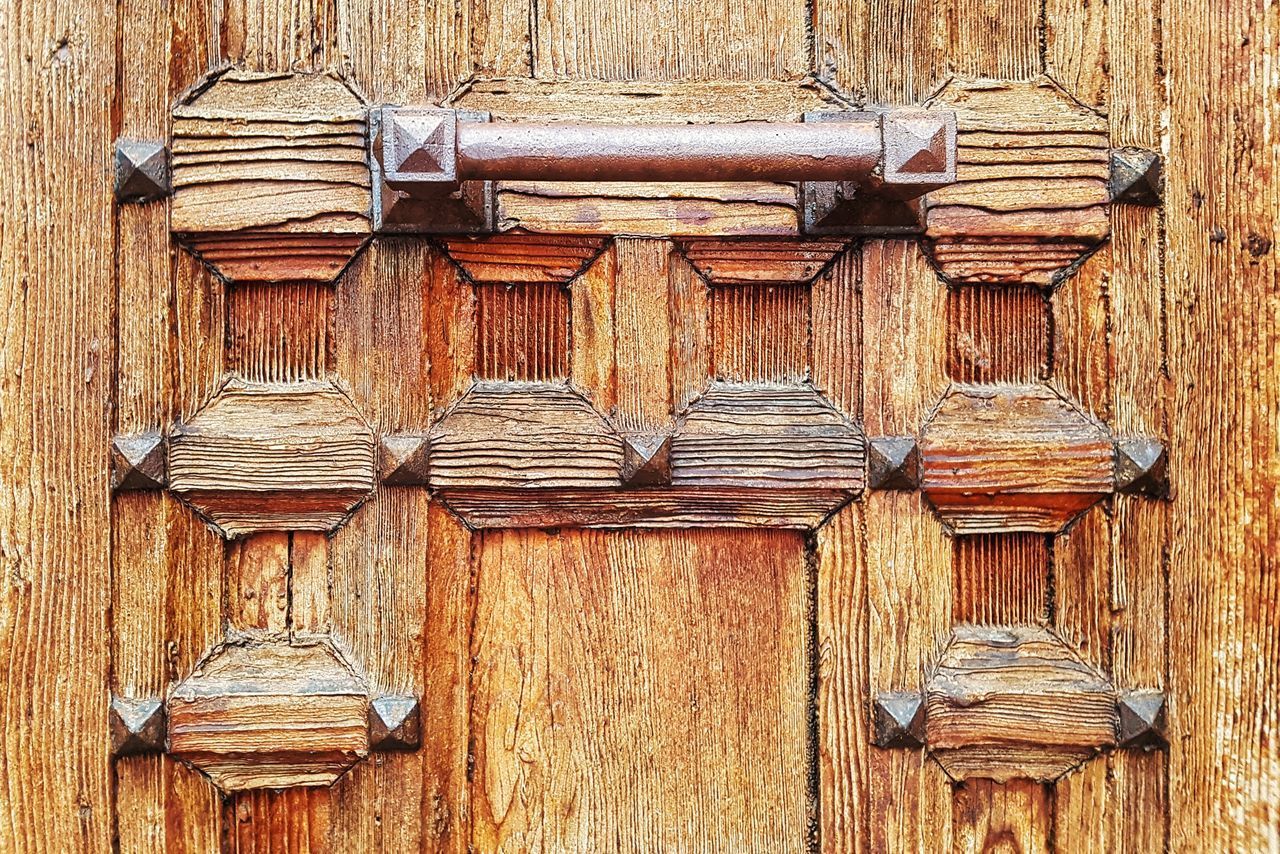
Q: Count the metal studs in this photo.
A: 11